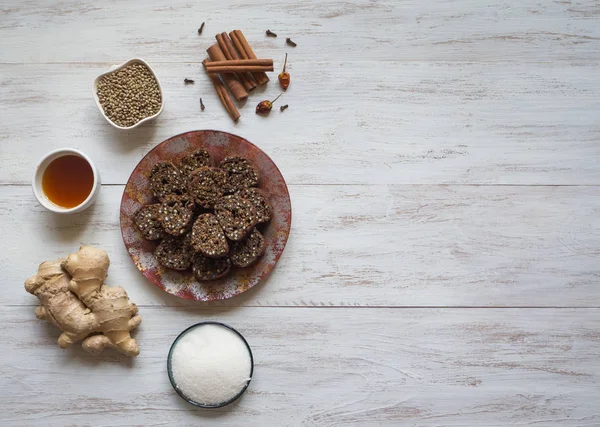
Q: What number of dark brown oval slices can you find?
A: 12